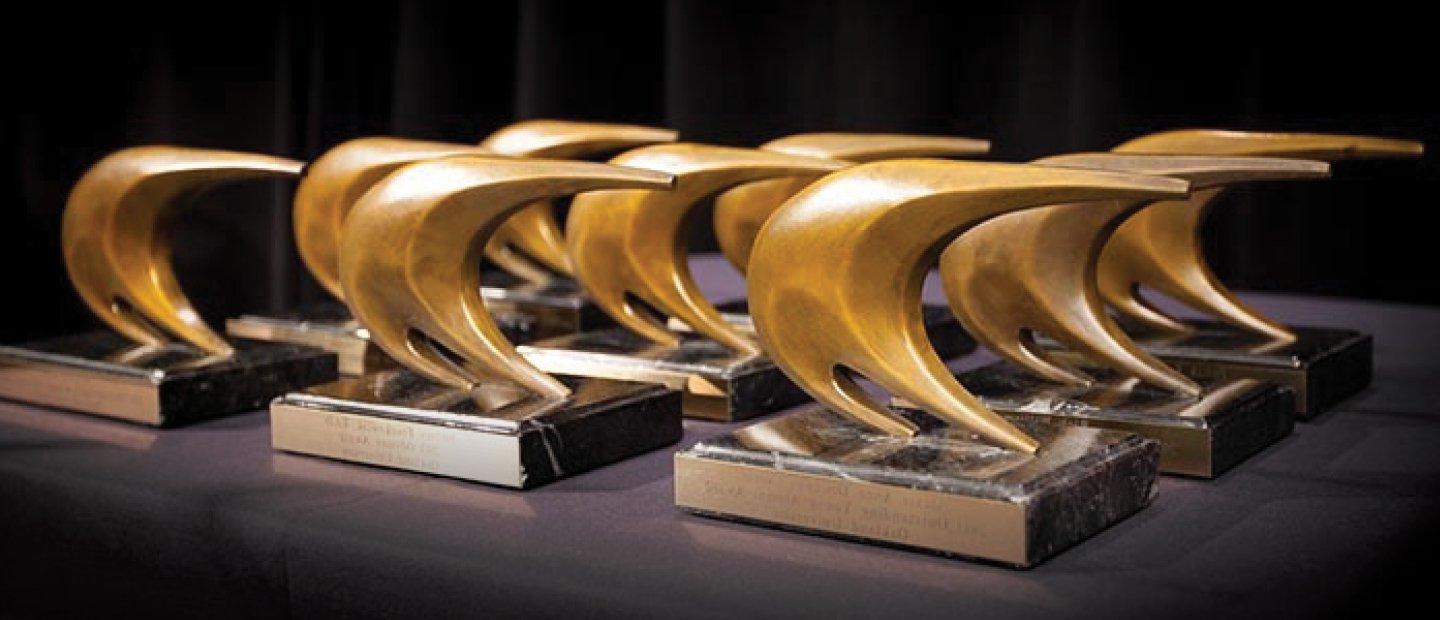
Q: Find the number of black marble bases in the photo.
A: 9